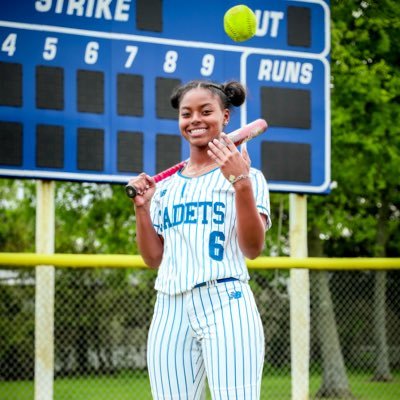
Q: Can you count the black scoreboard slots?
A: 14